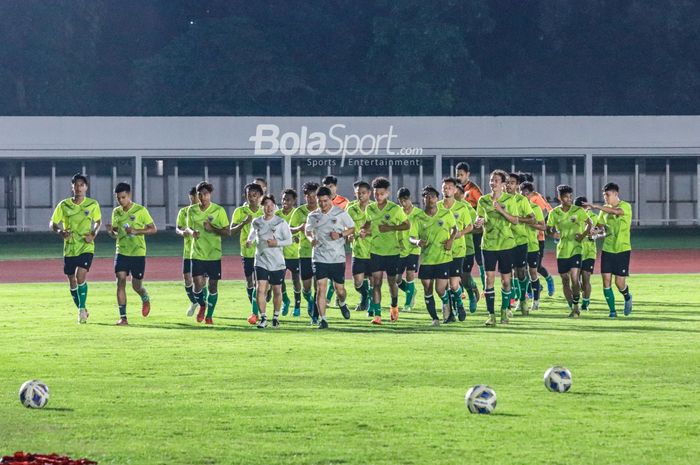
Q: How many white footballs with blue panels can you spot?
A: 3